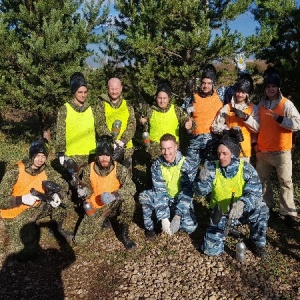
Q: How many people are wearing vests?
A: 10